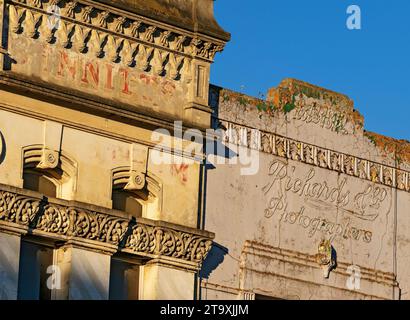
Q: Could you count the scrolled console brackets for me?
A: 2